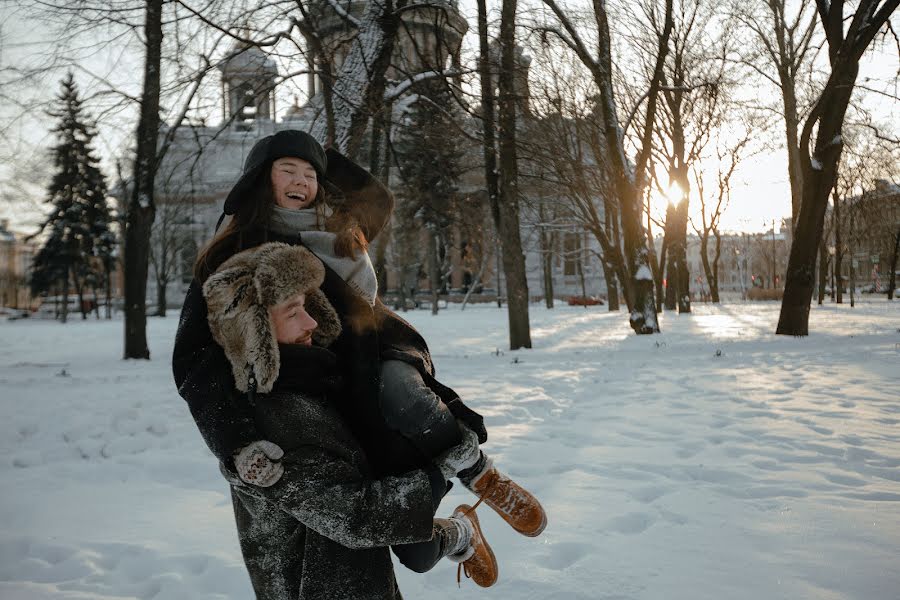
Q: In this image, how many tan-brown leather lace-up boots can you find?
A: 2